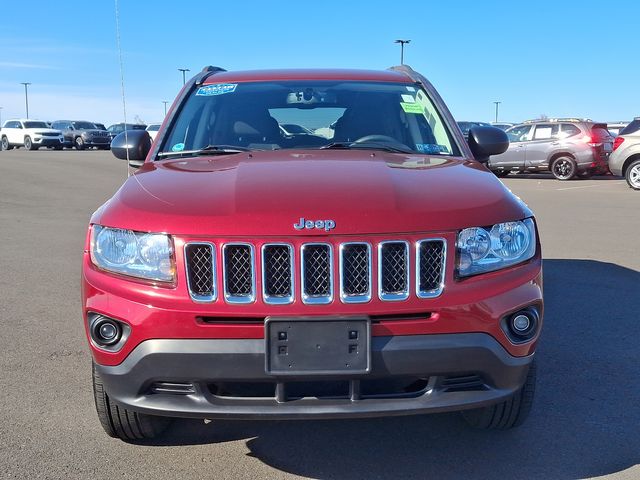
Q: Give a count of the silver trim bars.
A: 7